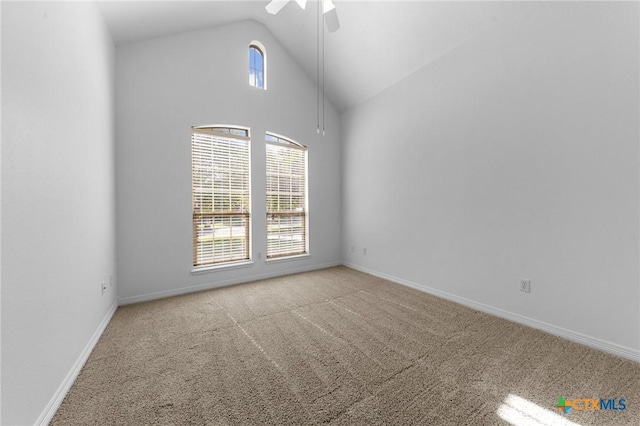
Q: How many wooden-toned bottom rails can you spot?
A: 2